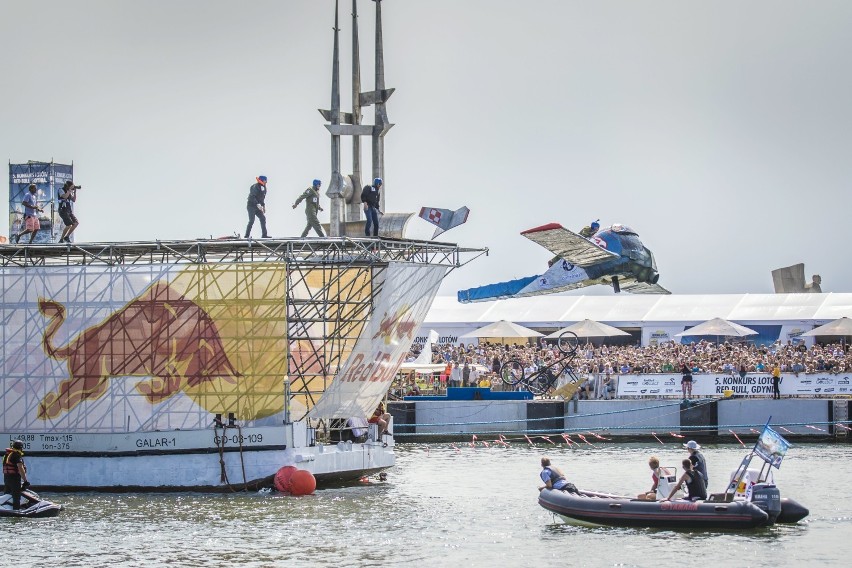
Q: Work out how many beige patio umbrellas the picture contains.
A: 4